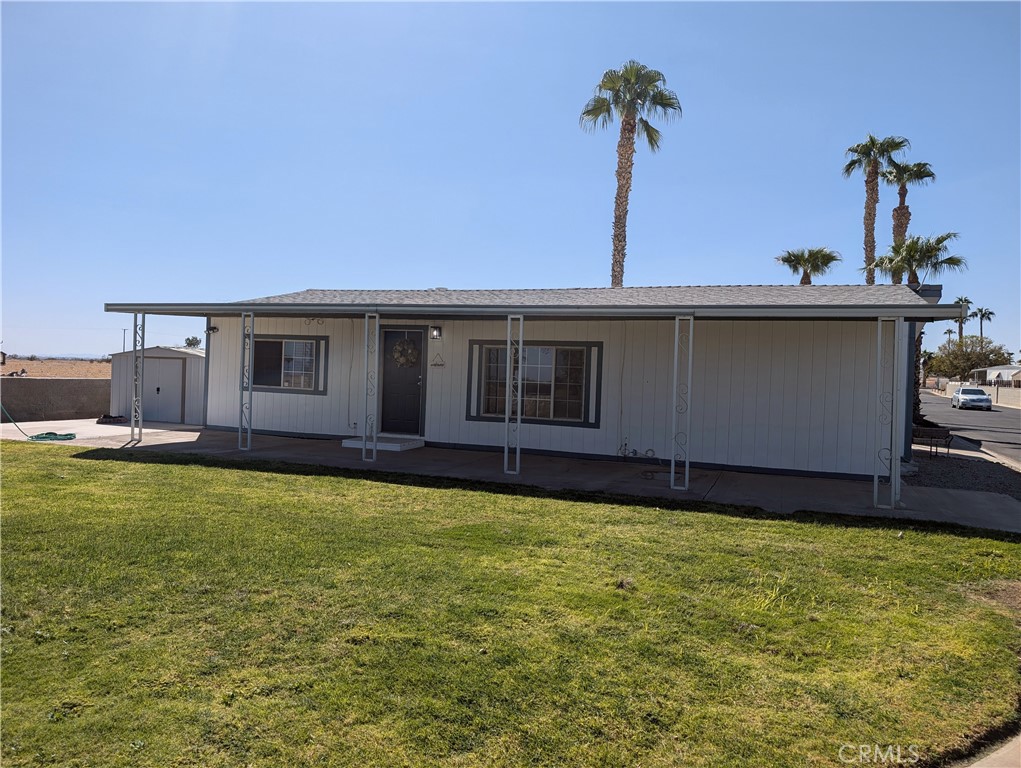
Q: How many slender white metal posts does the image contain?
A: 6